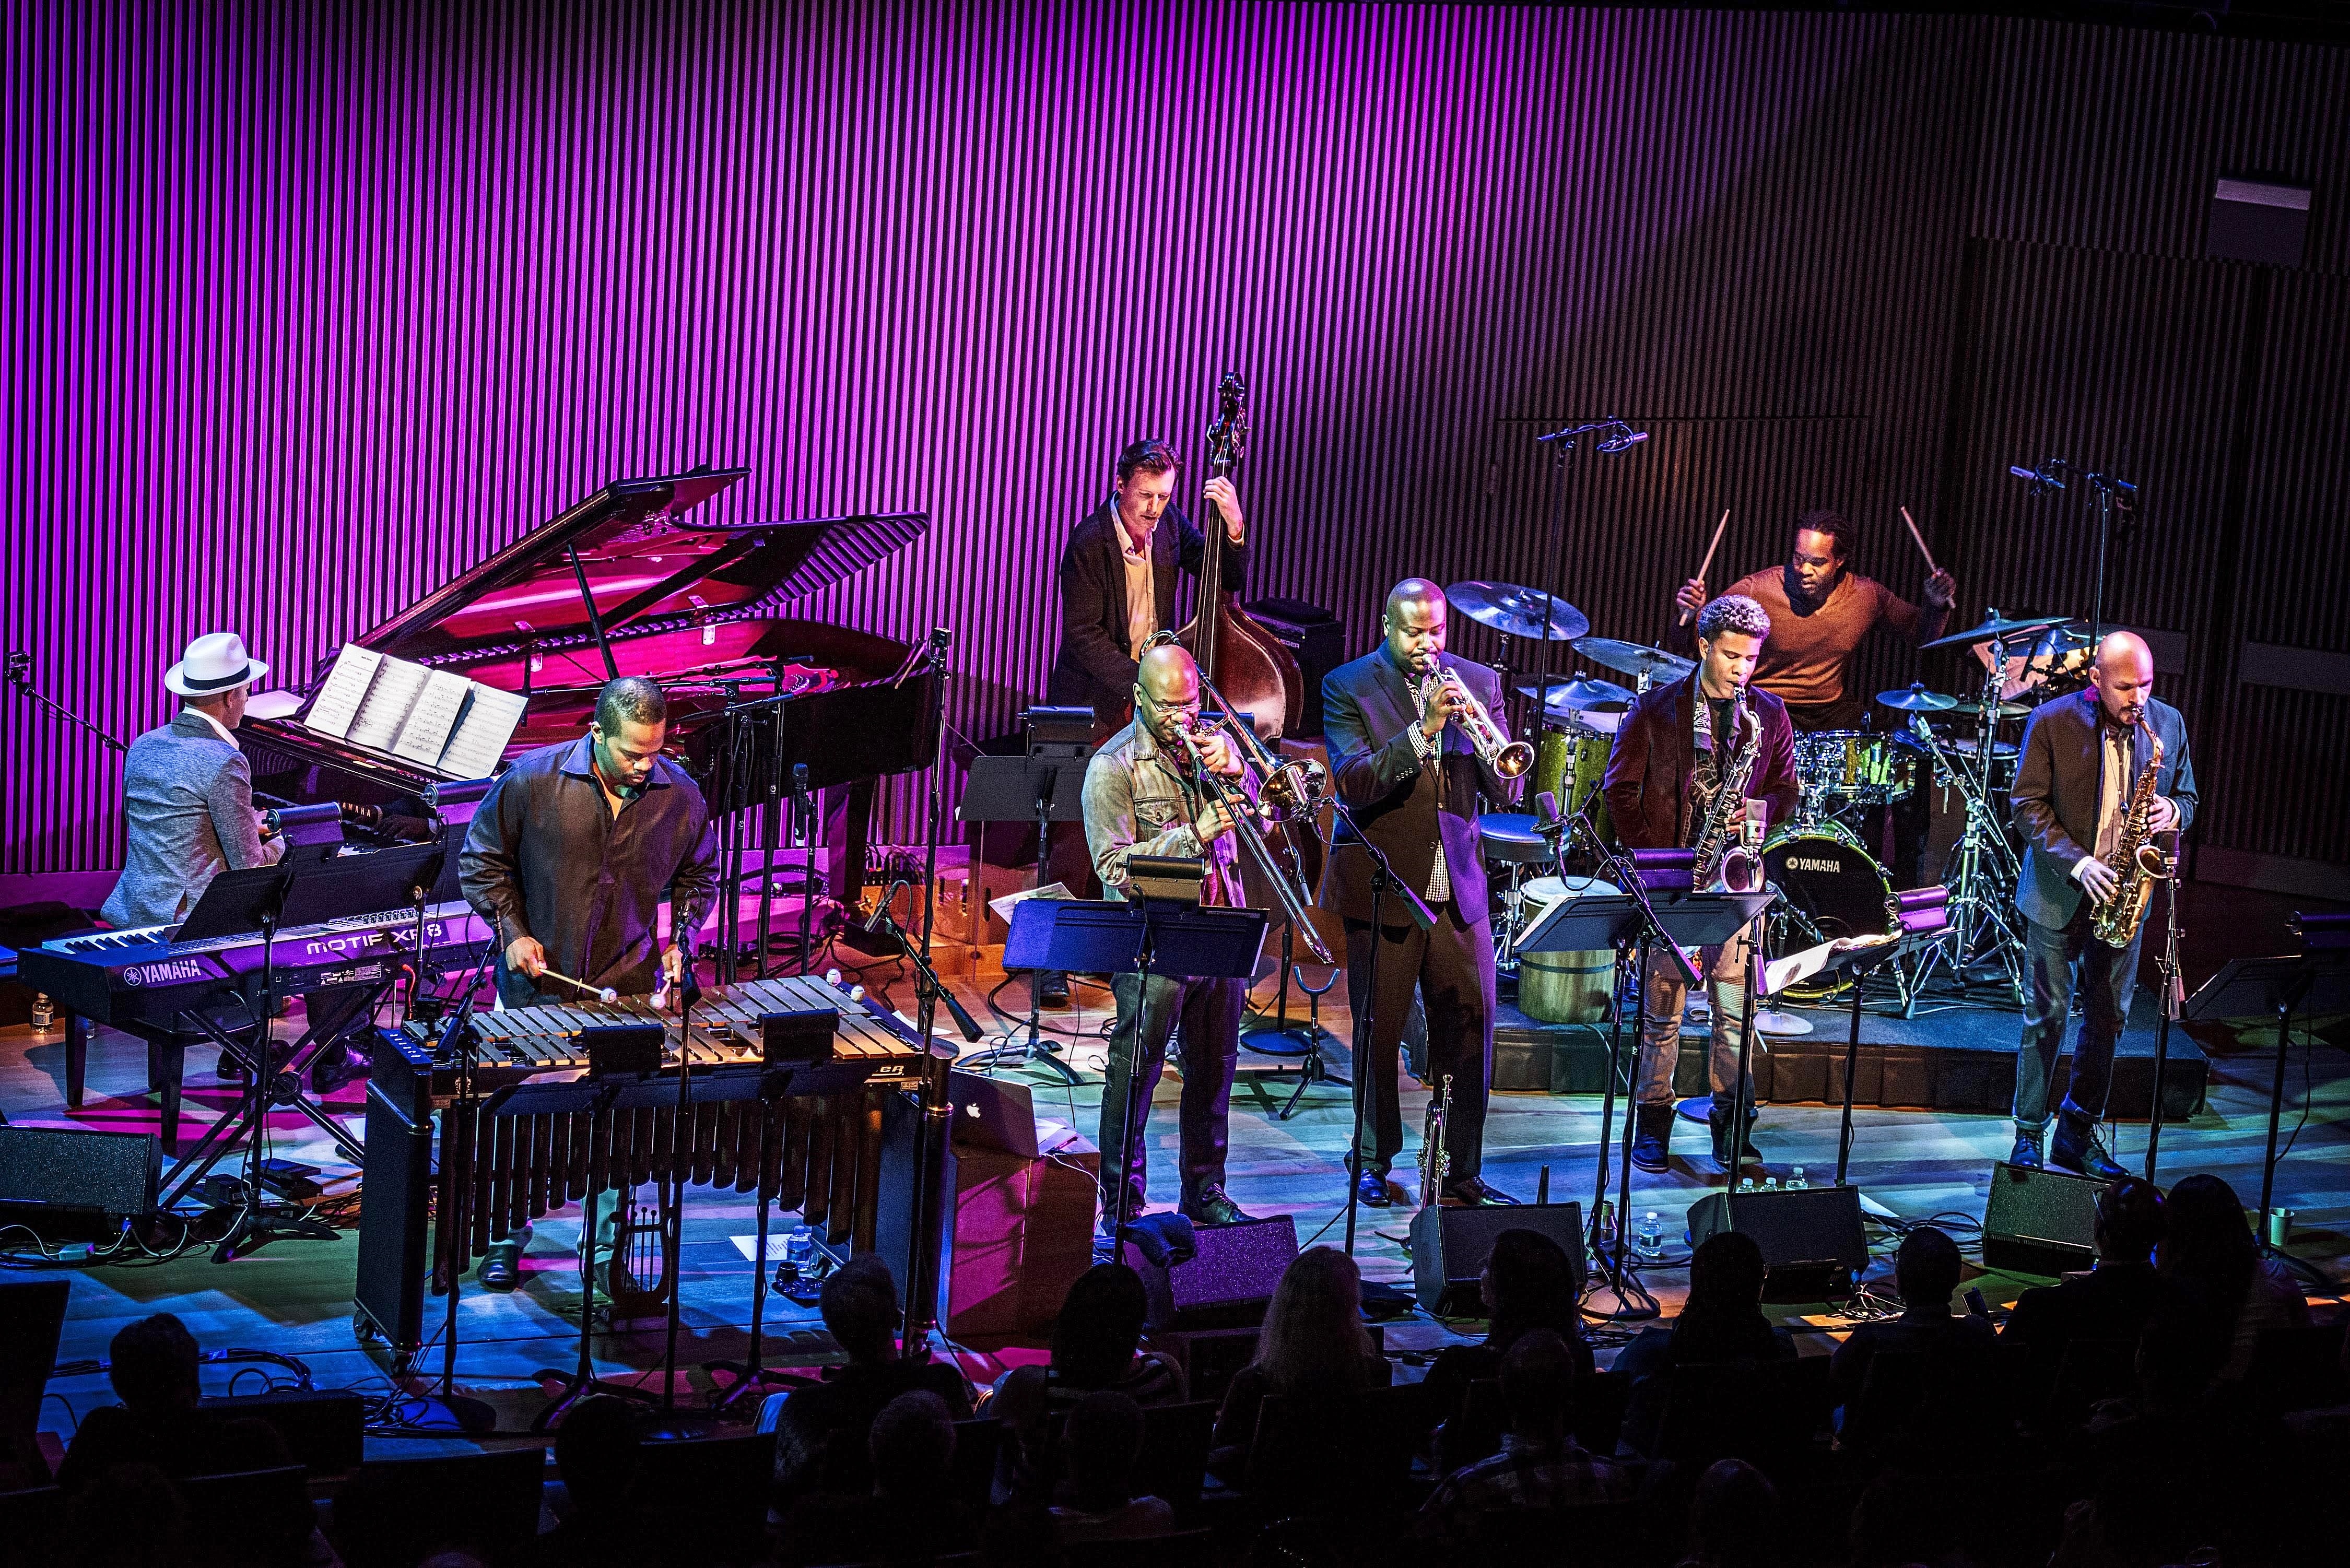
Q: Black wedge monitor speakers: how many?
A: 5